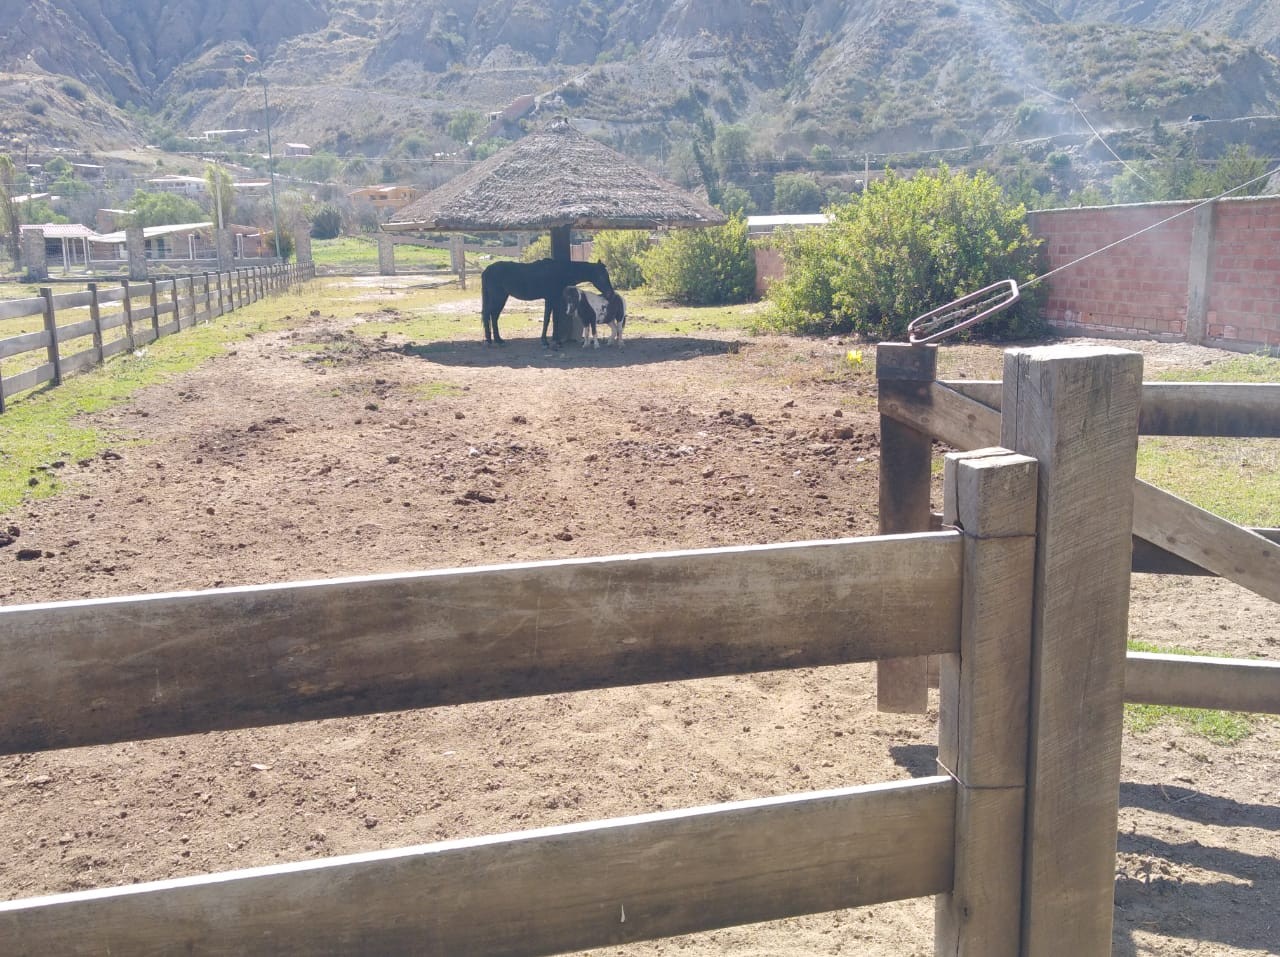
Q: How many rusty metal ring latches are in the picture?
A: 1